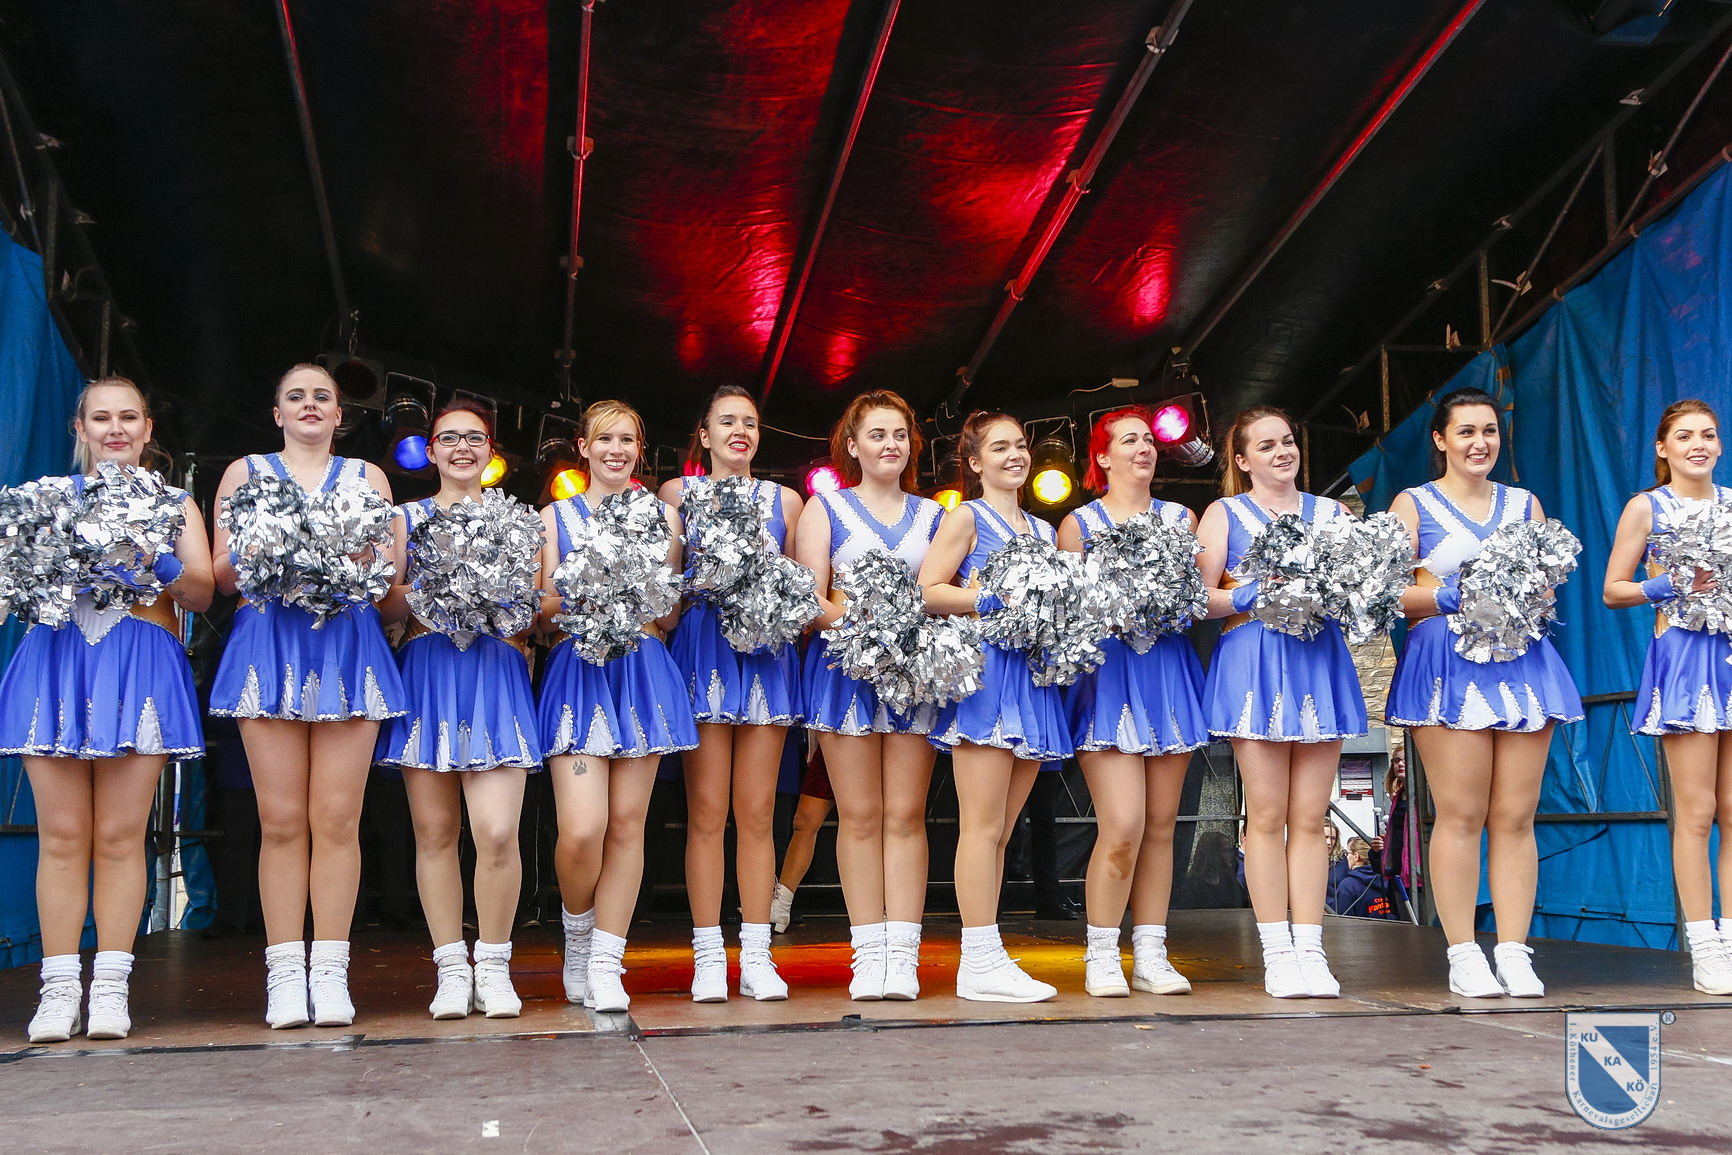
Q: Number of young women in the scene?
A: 11